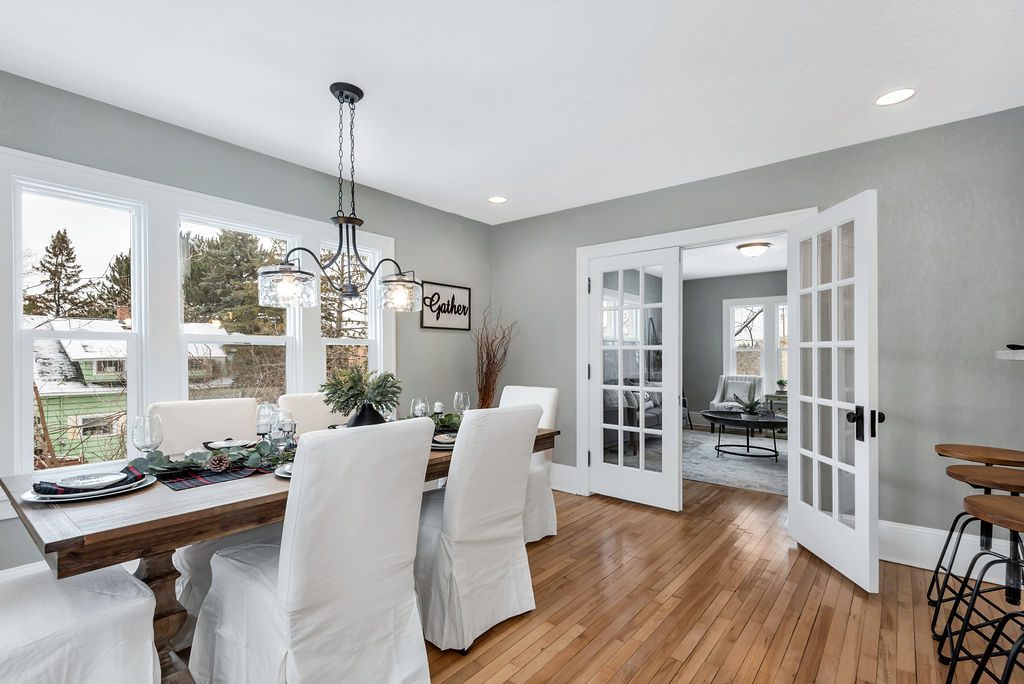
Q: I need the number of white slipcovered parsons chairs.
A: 6